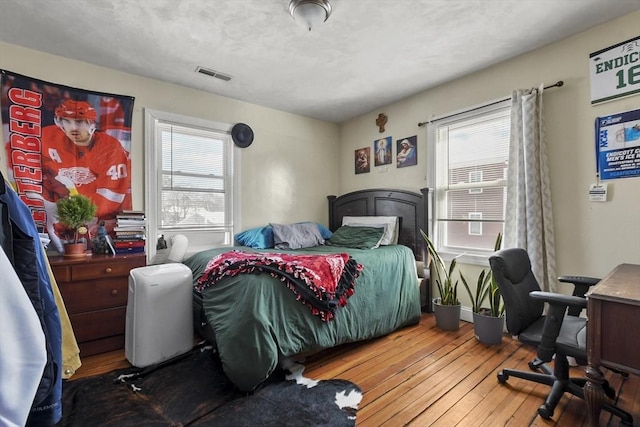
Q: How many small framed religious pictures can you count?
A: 3